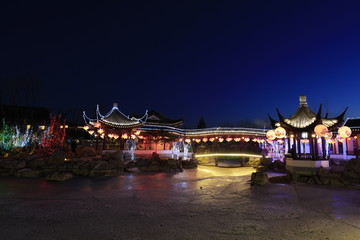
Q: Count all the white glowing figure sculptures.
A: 3